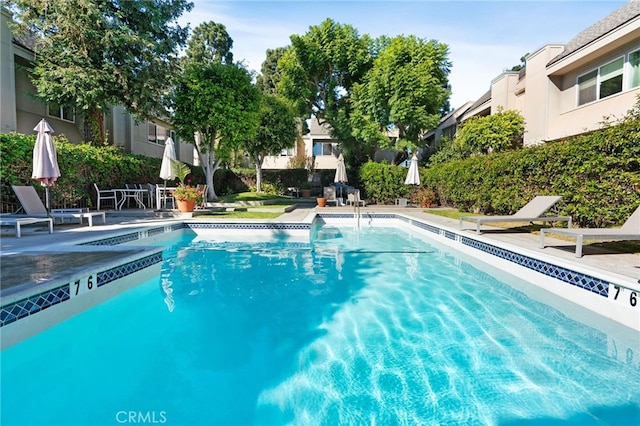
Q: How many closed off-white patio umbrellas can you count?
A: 4